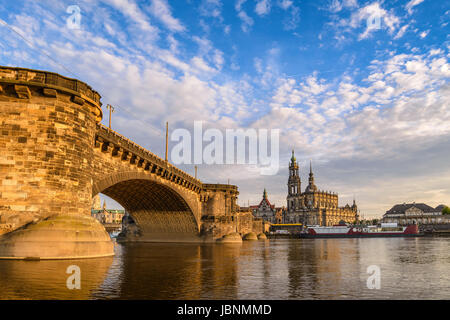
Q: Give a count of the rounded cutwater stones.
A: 4